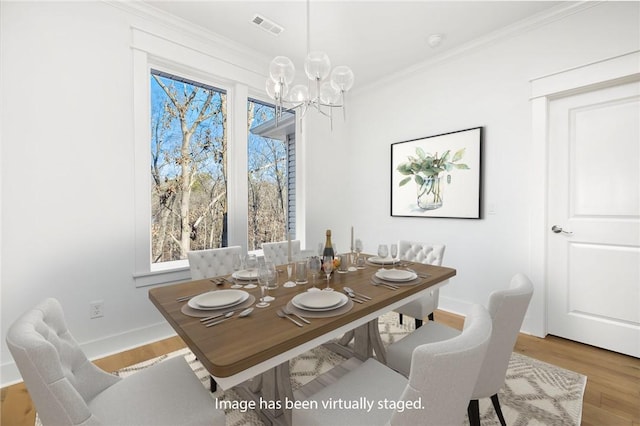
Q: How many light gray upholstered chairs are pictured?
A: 6